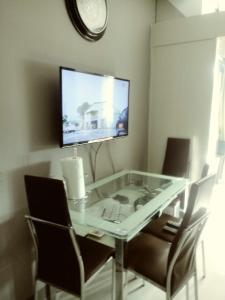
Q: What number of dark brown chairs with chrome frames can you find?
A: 4